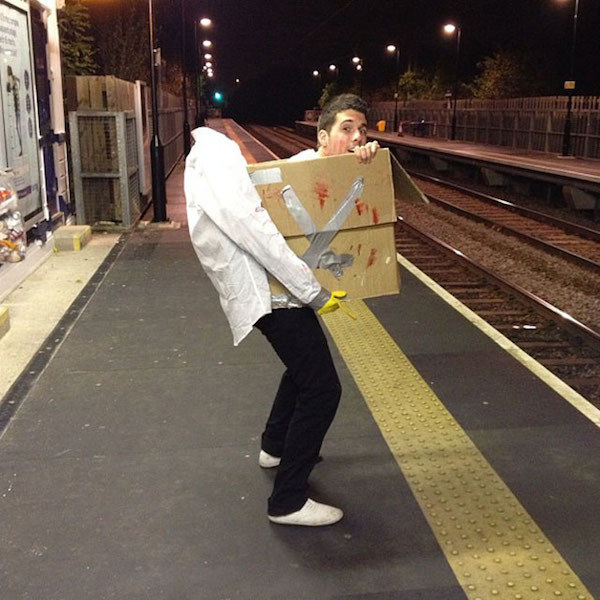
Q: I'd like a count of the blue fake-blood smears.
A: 0